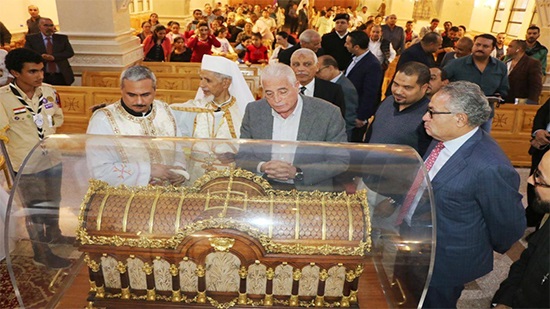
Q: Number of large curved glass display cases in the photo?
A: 1